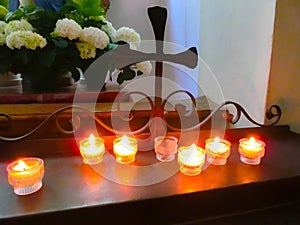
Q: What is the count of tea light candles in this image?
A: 7